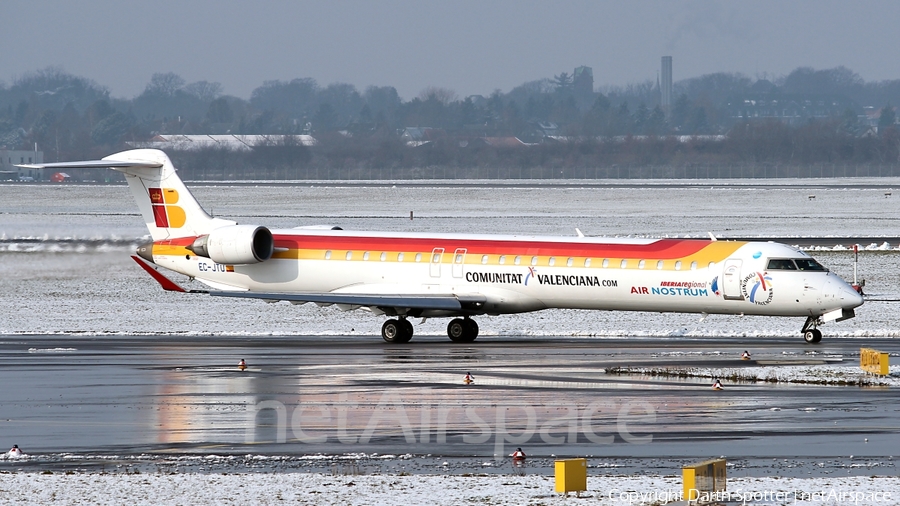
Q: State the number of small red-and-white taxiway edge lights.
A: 6